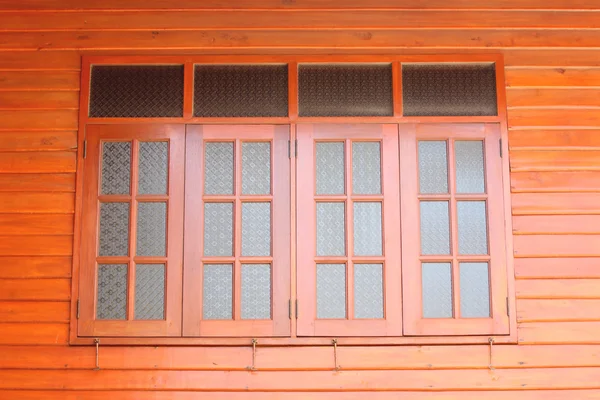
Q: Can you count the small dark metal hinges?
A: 8